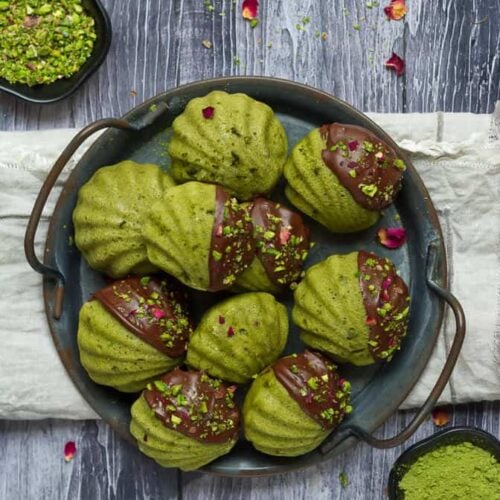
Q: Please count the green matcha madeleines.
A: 10